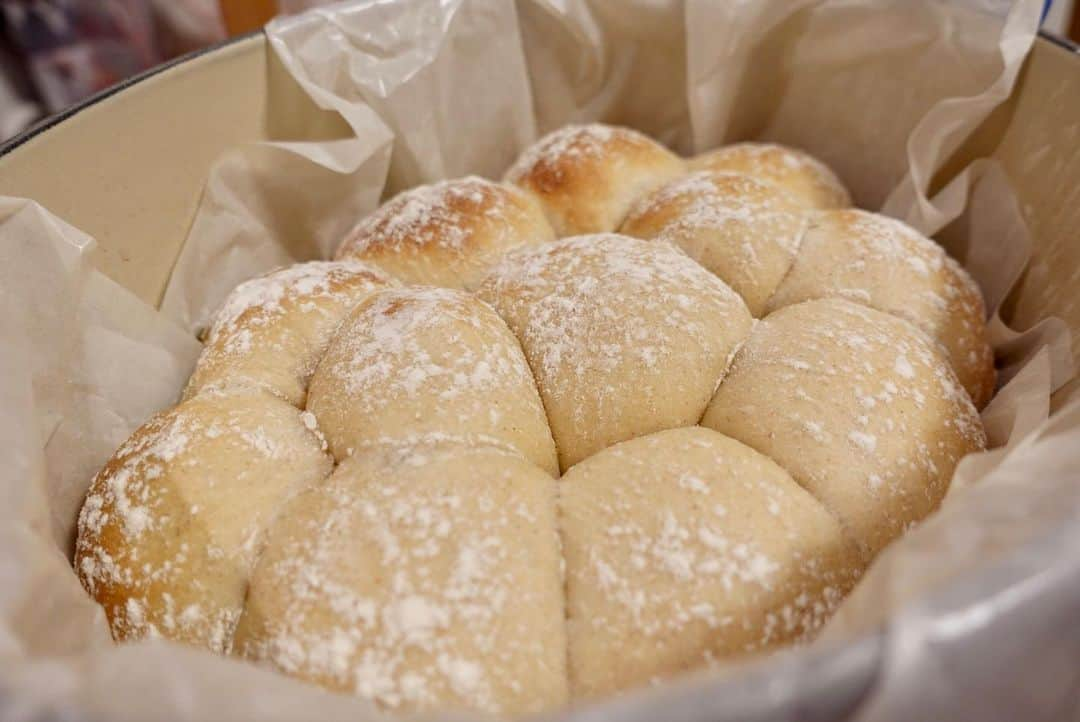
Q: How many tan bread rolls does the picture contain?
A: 12